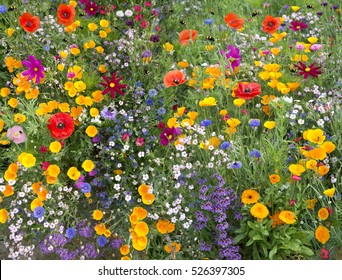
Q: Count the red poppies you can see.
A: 8